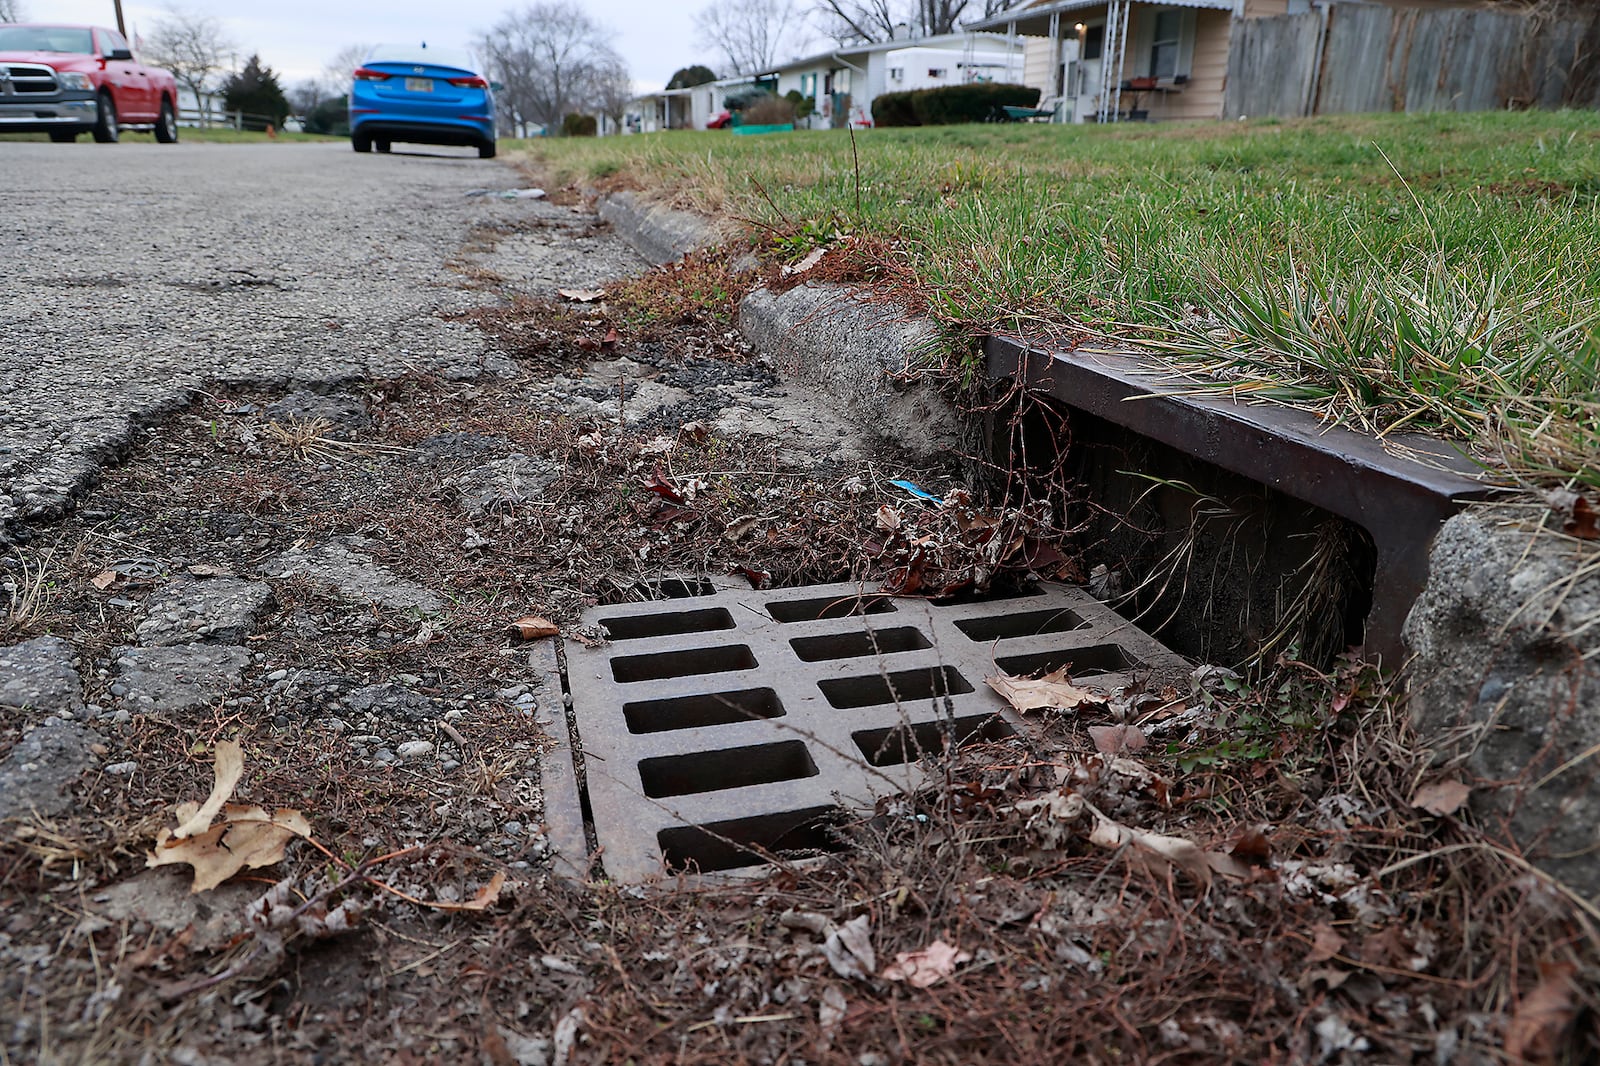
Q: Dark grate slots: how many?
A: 13